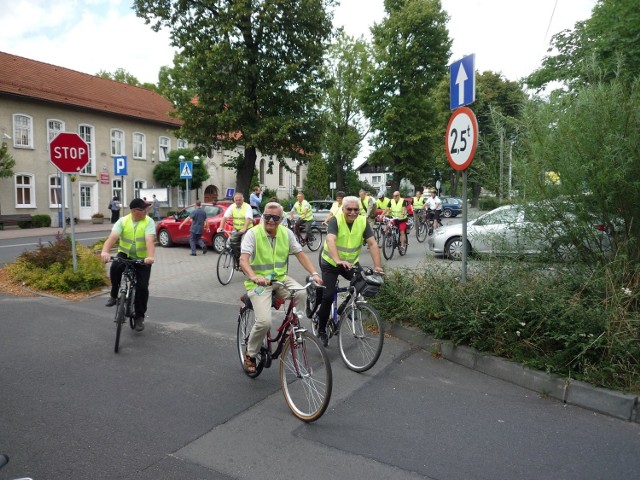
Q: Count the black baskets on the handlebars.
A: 1